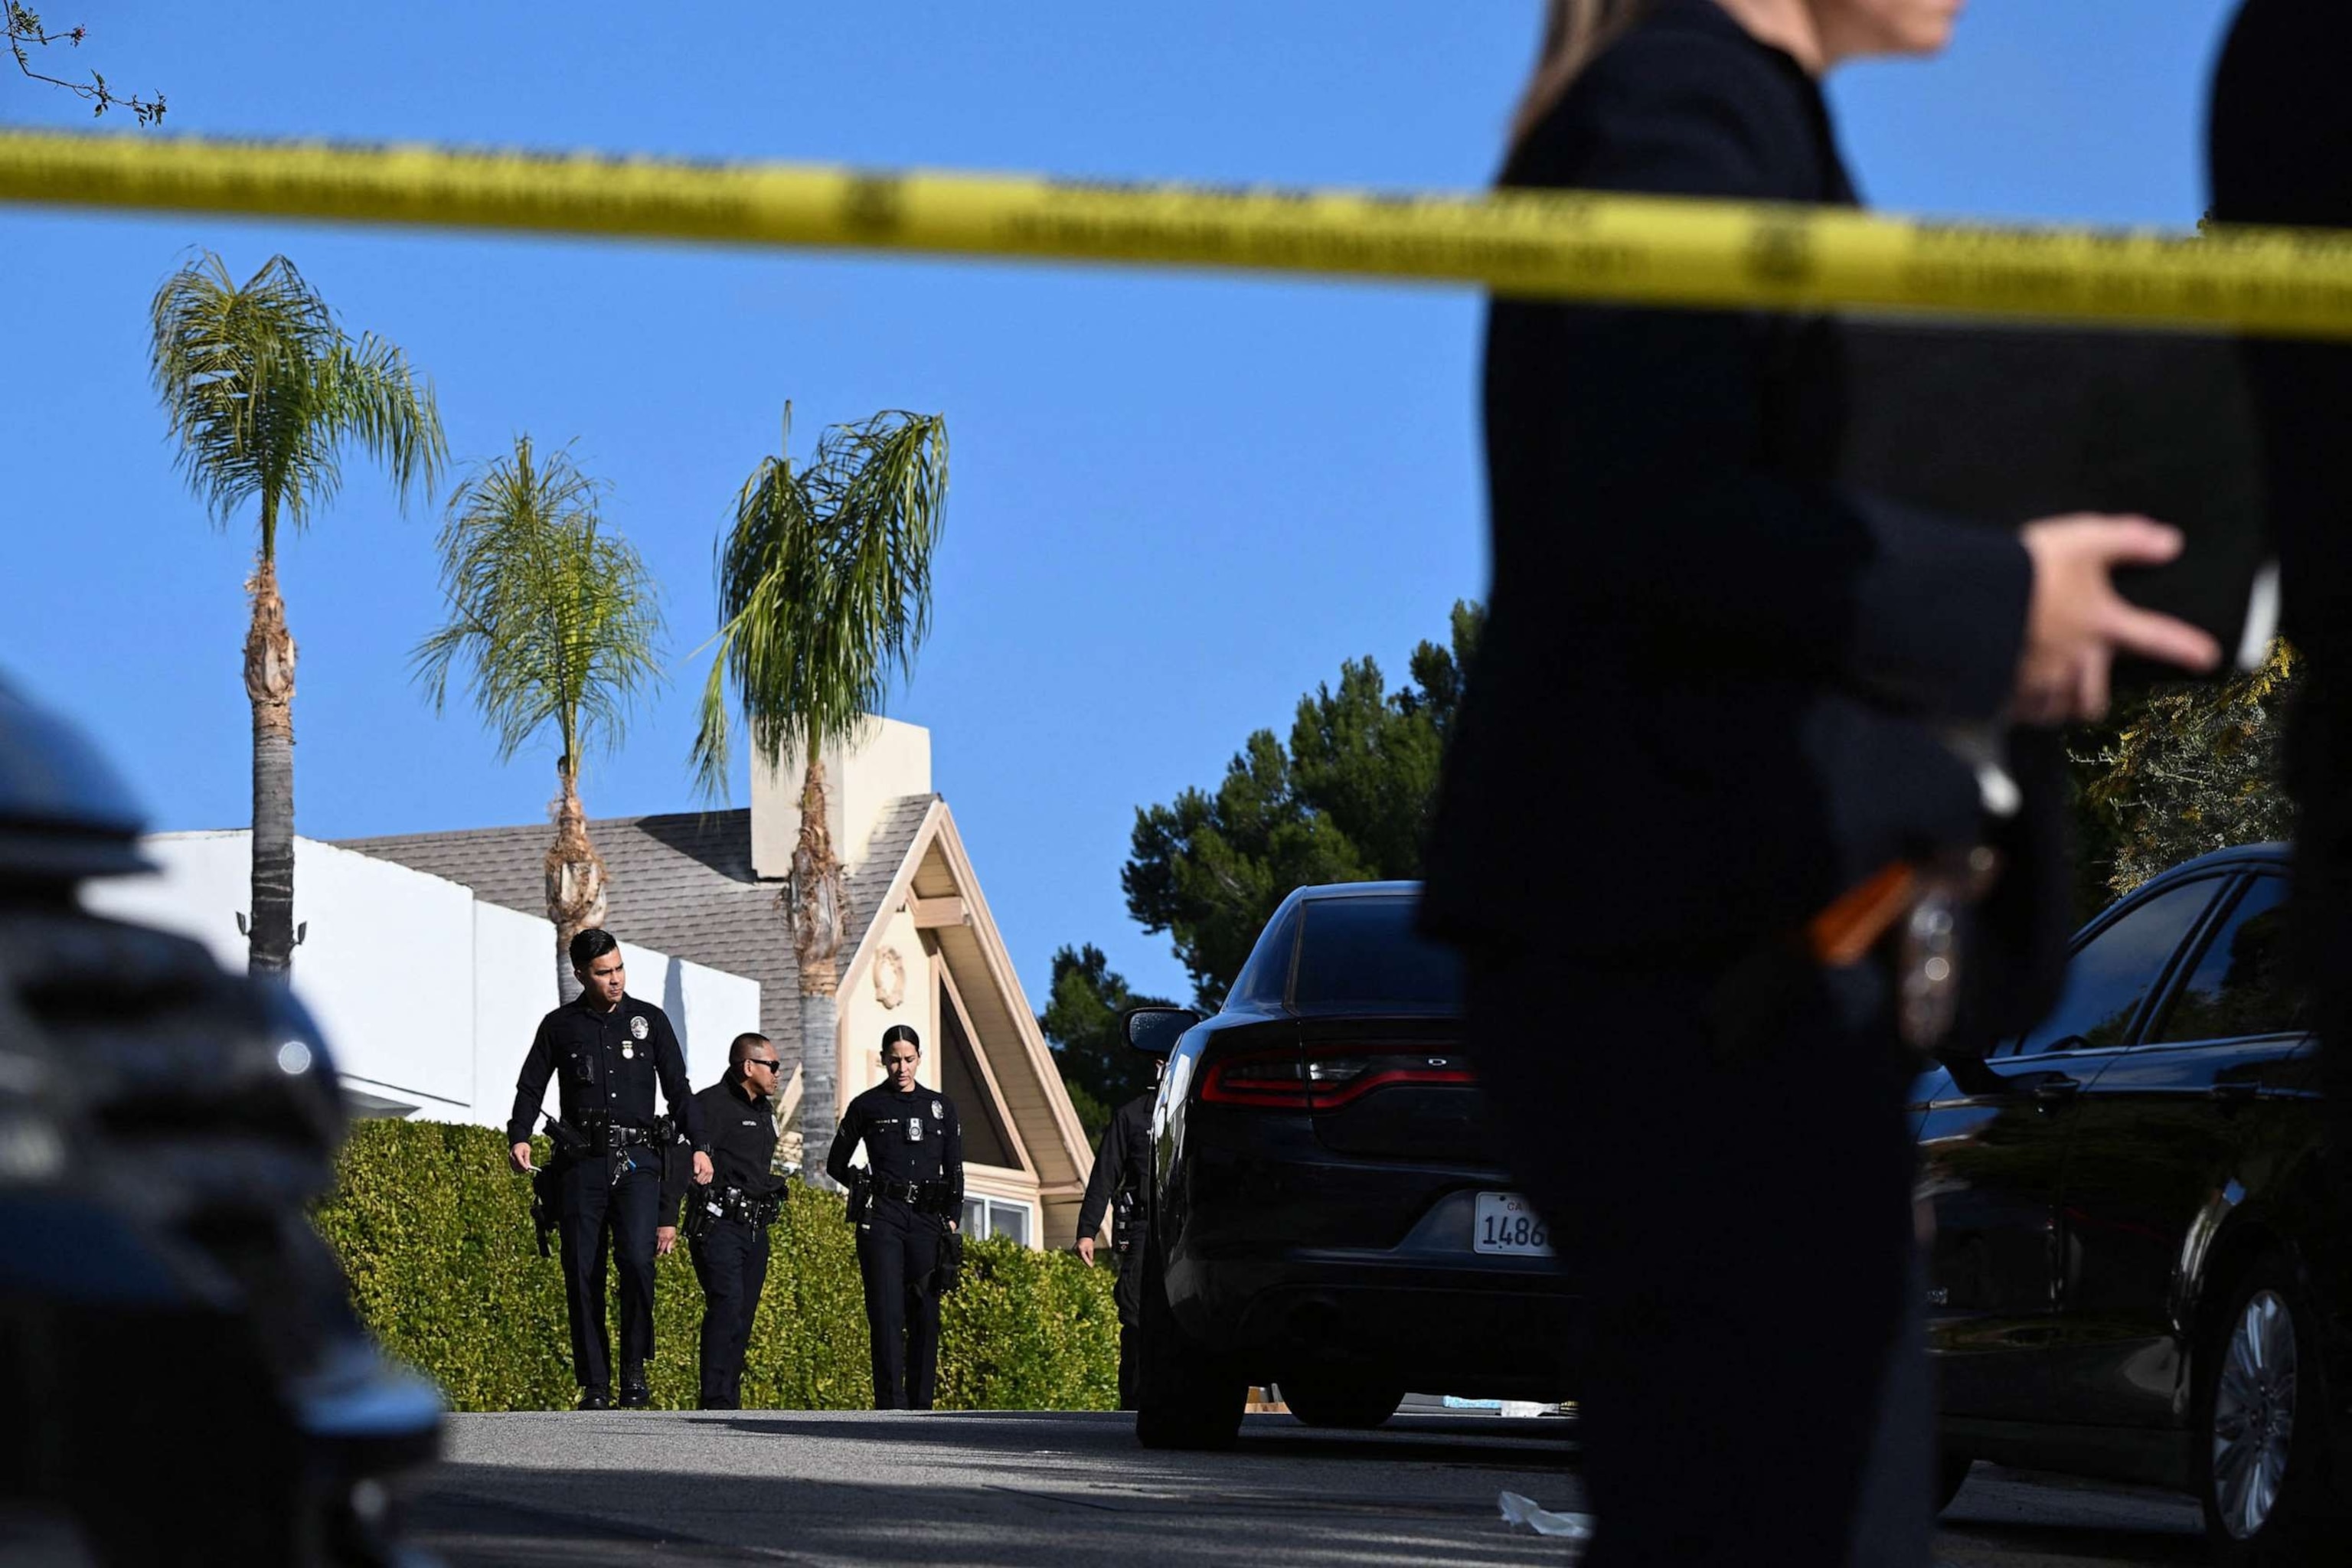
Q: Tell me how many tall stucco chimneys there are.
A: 1